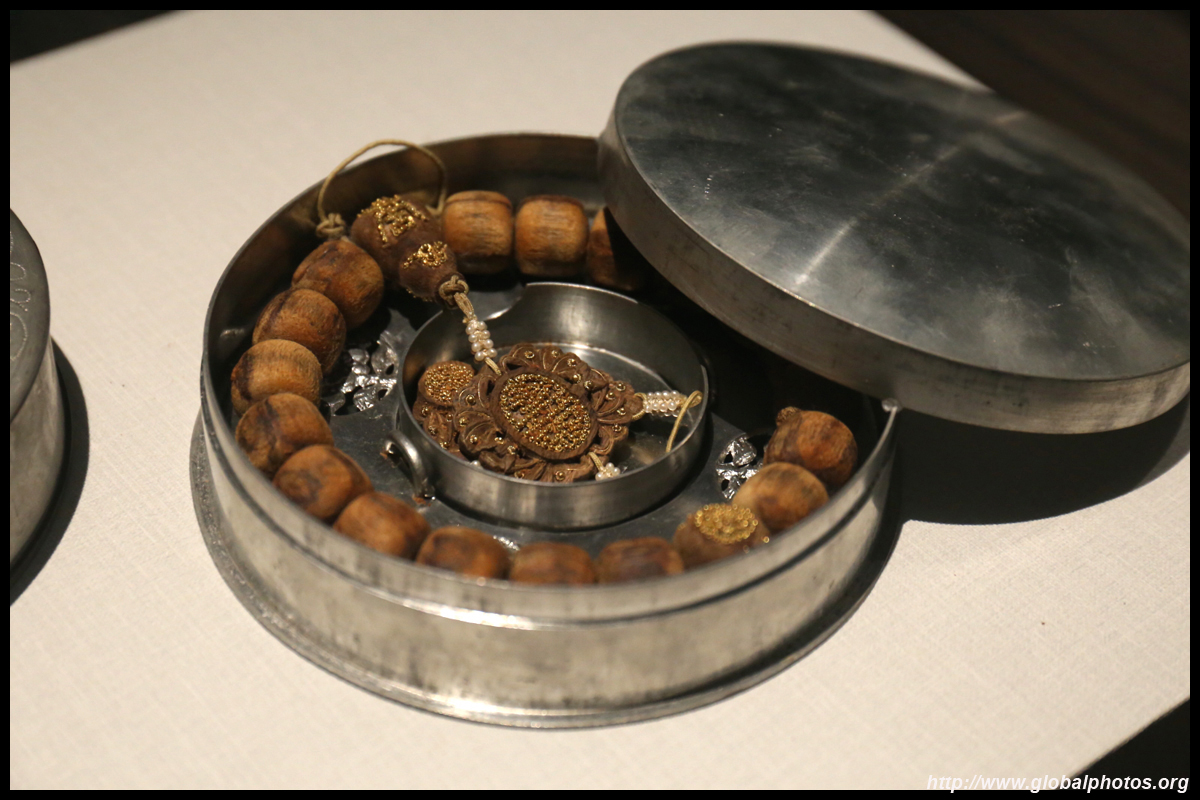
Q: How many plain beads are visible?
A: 14